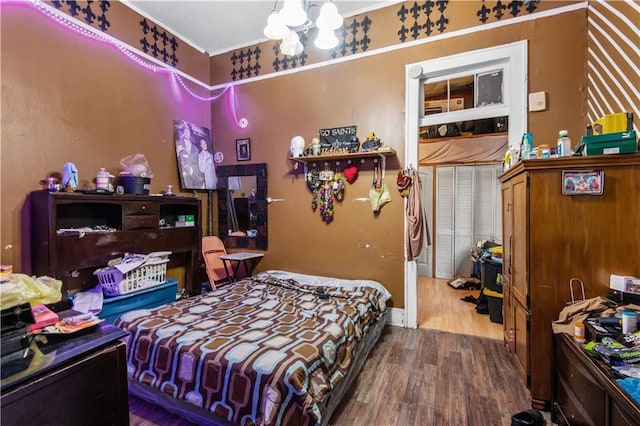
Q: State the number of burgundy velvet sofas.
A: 0